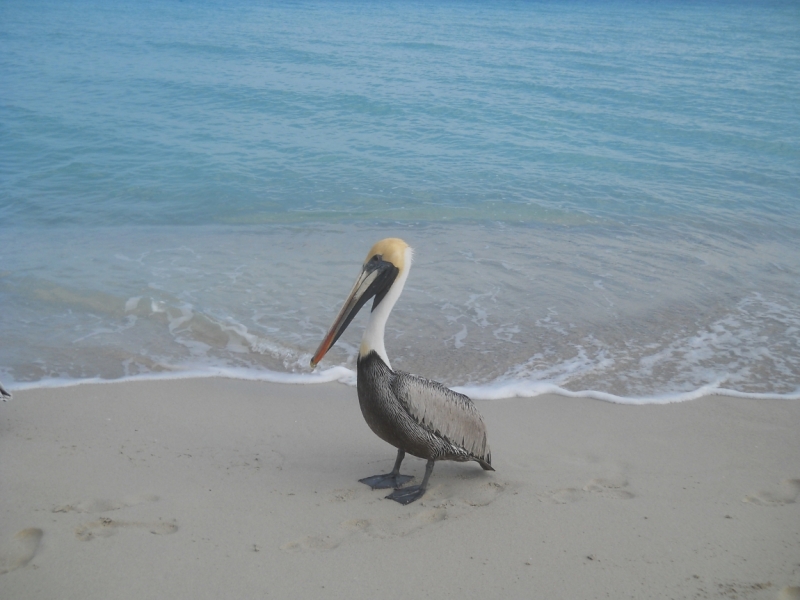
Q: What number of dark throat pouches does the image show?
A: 1